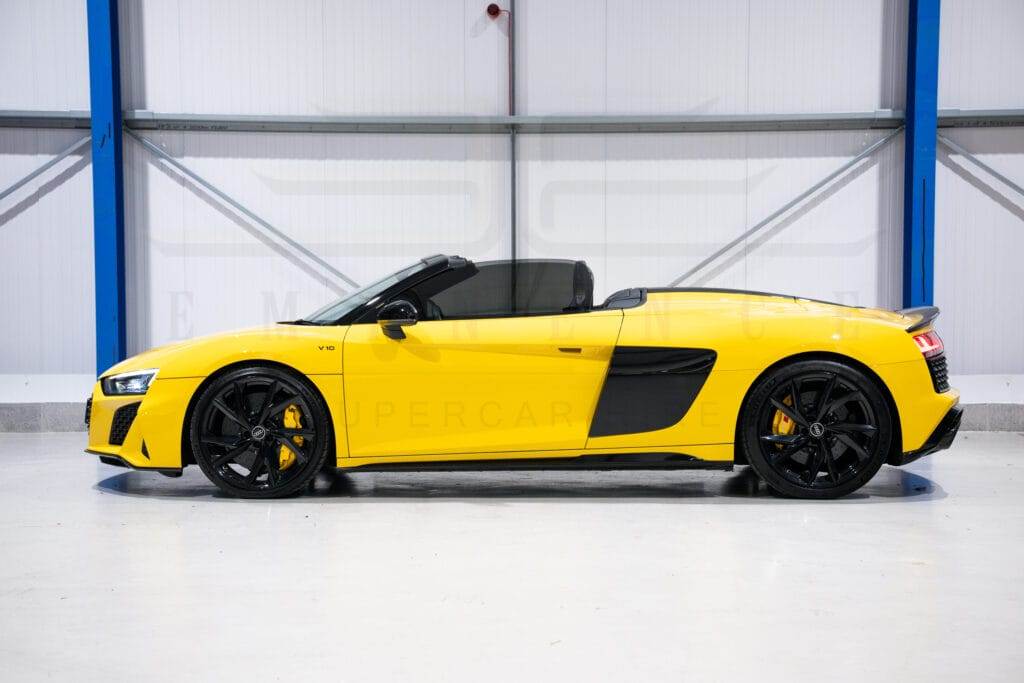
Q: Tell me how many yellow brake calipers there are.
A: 2